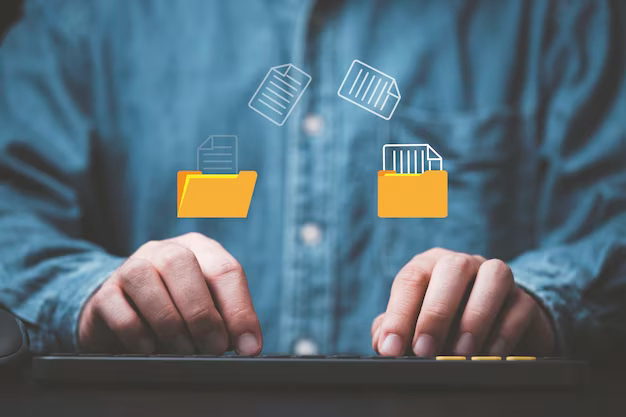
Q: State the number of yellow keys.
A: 3